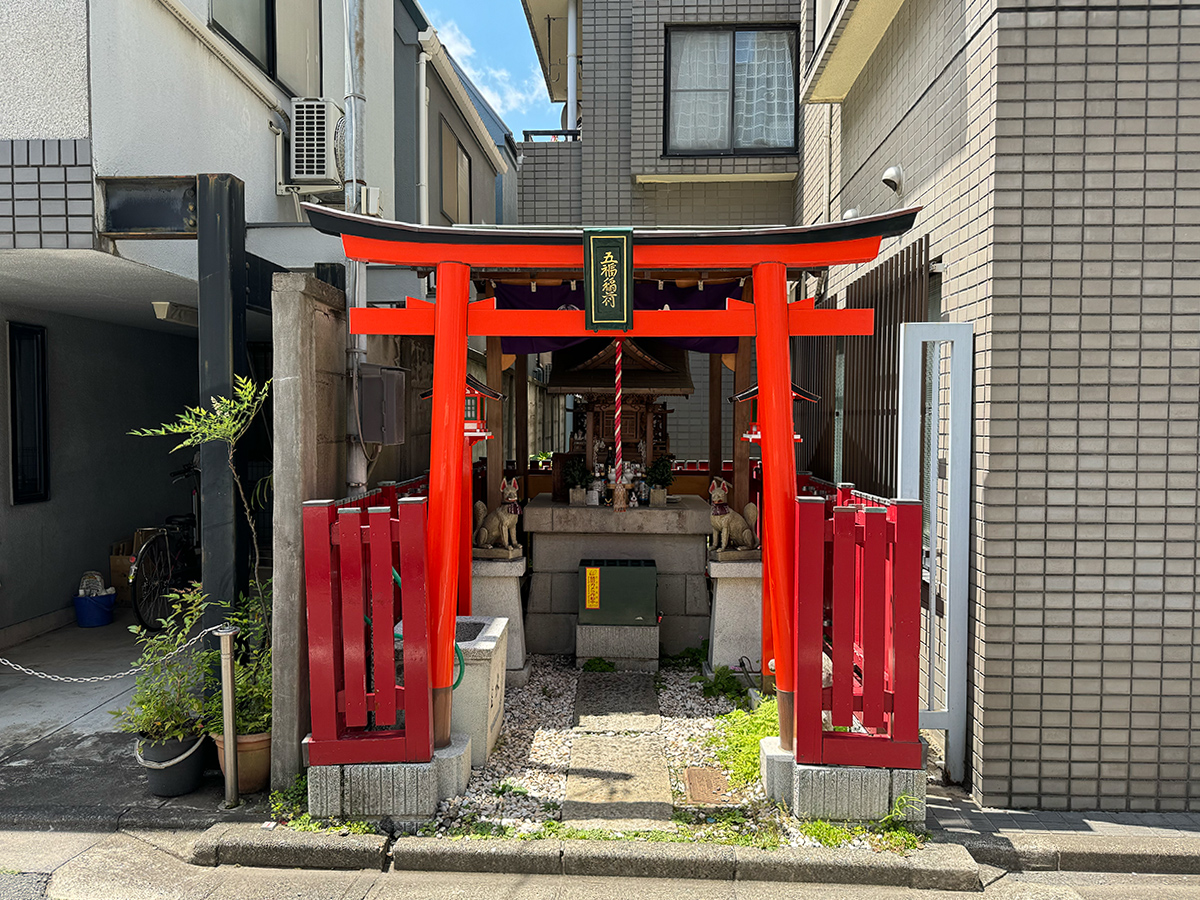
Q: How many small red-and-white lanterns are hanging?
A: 2